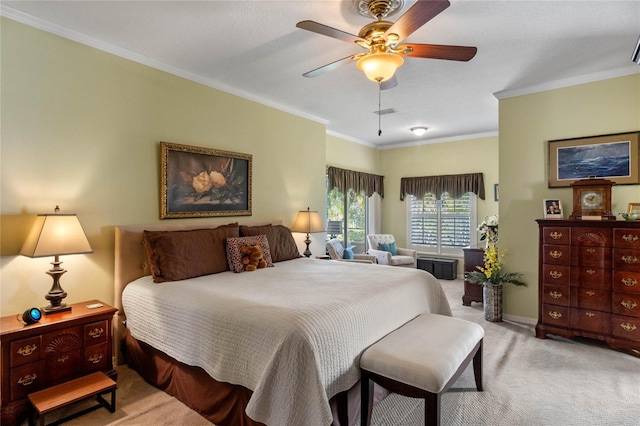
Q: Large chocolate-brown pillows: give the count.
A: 2